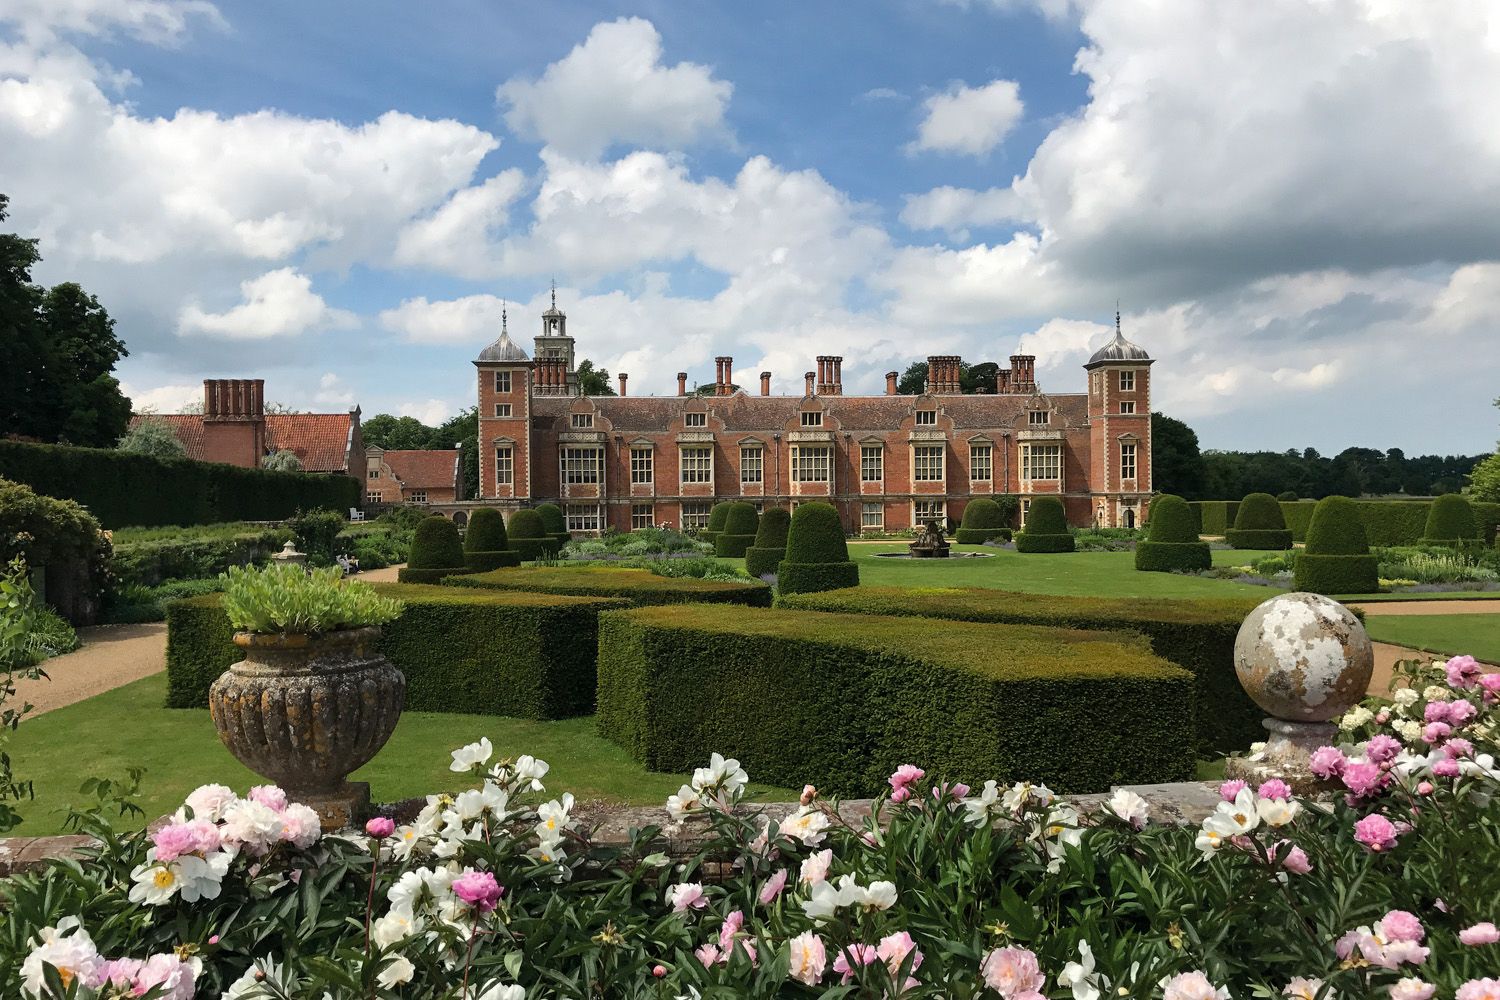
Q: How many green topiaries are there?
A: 15